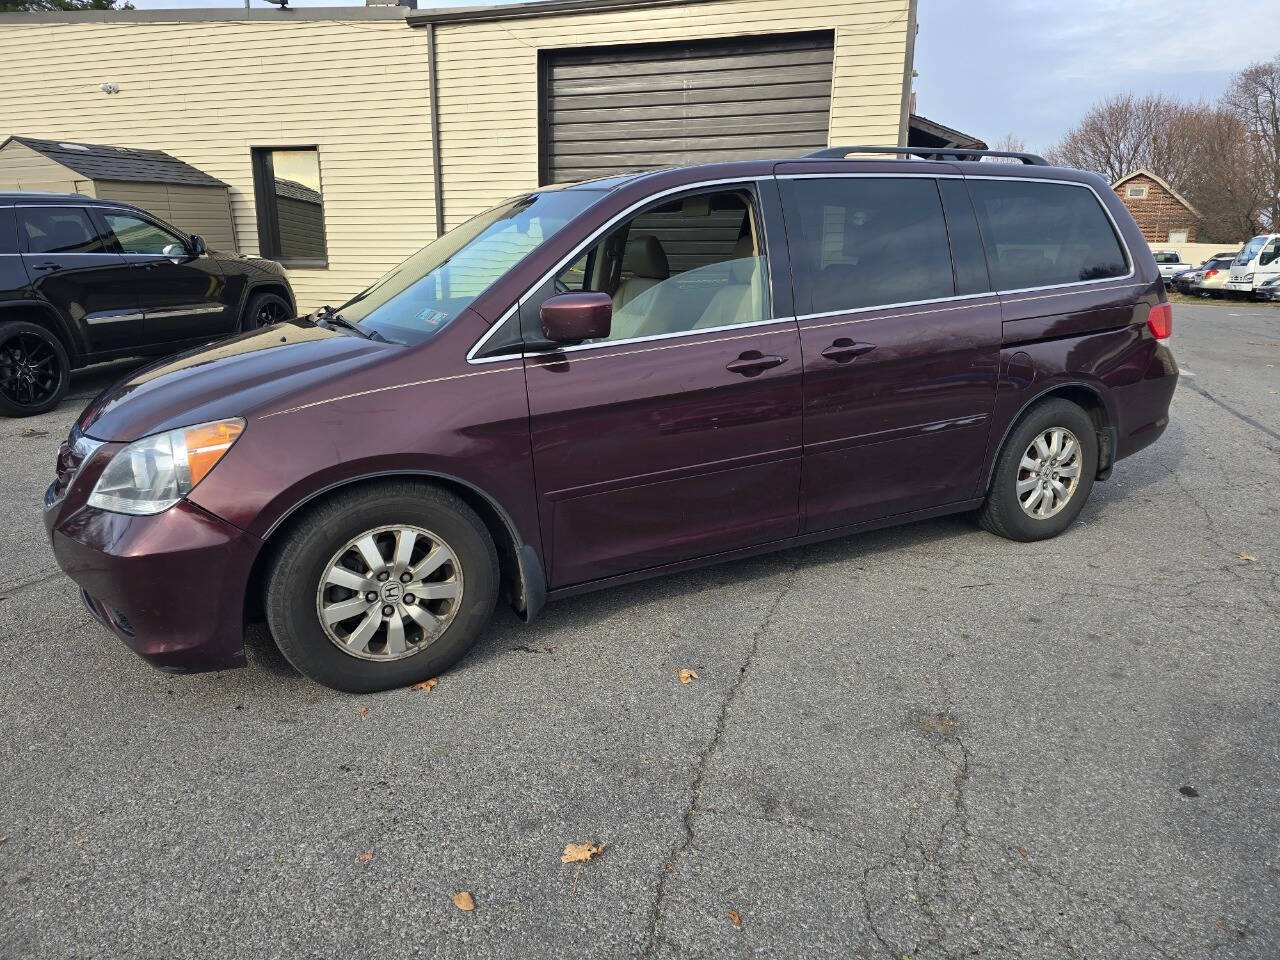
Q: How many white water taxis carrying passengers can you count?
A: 0